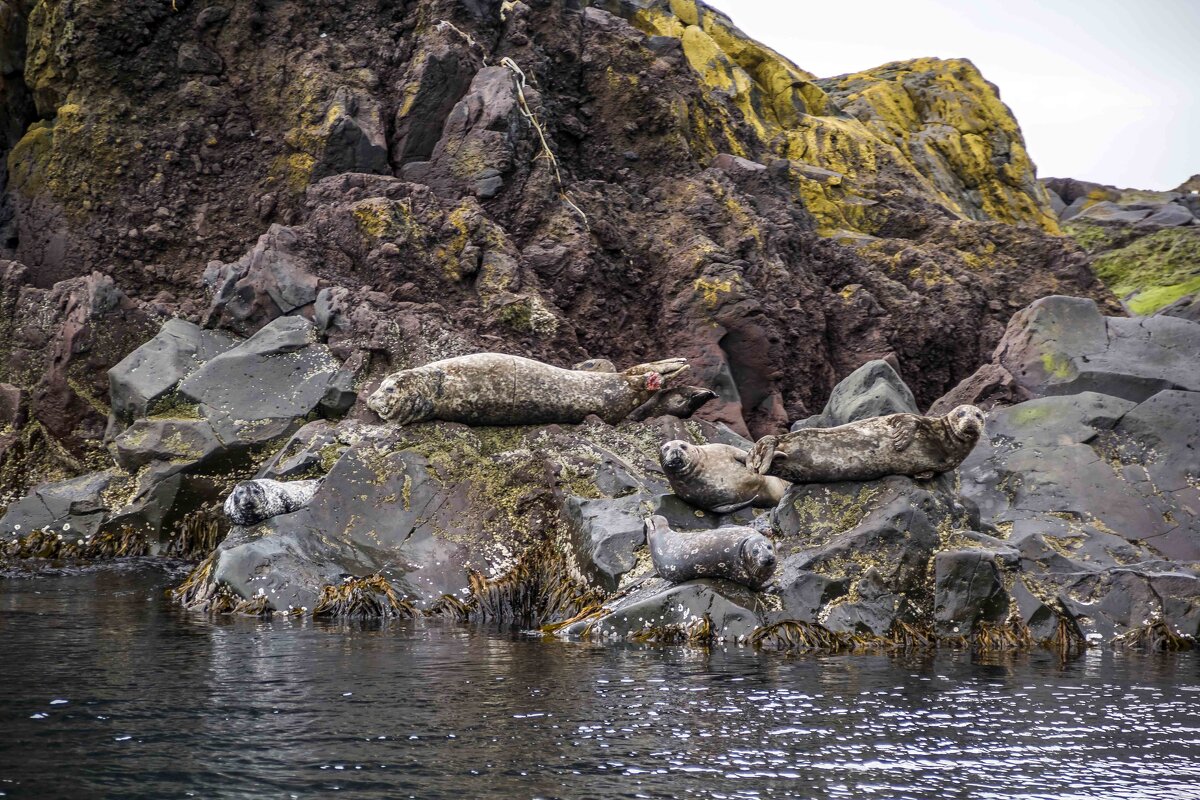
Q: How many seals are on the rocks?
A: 6